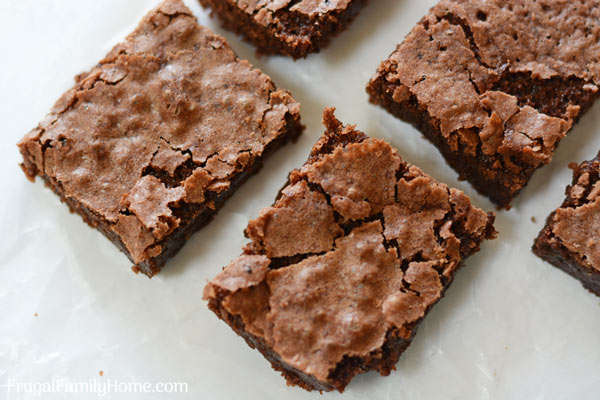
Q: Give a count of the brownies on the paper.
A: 5